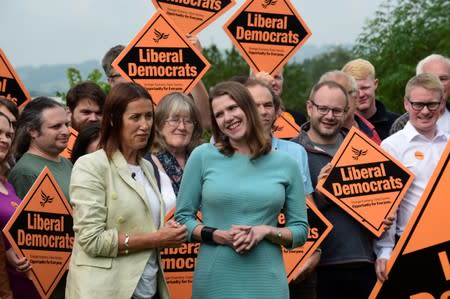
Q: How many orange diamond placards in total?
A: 11